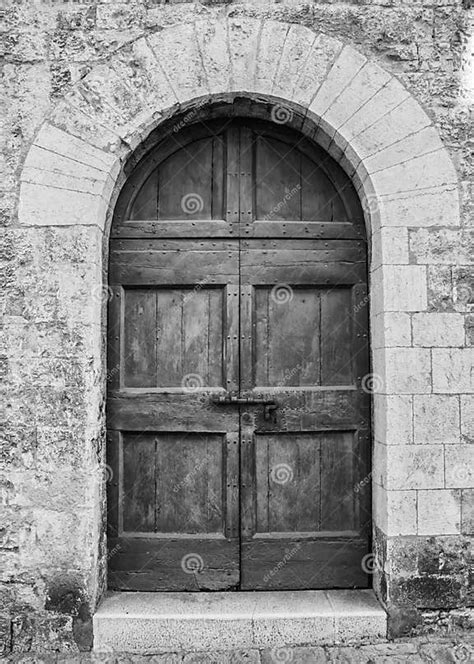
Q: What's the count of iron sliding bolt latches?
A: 1